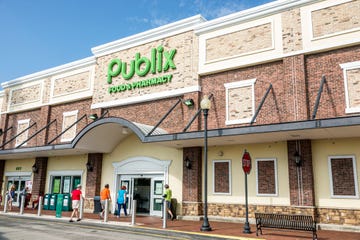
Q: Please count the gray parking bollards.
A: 7